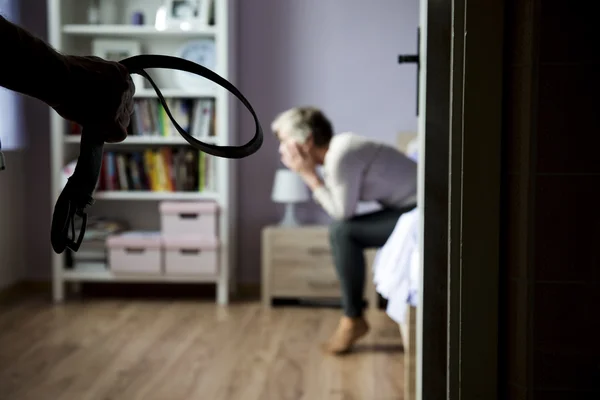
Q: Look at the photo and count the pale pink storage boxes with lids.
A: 3